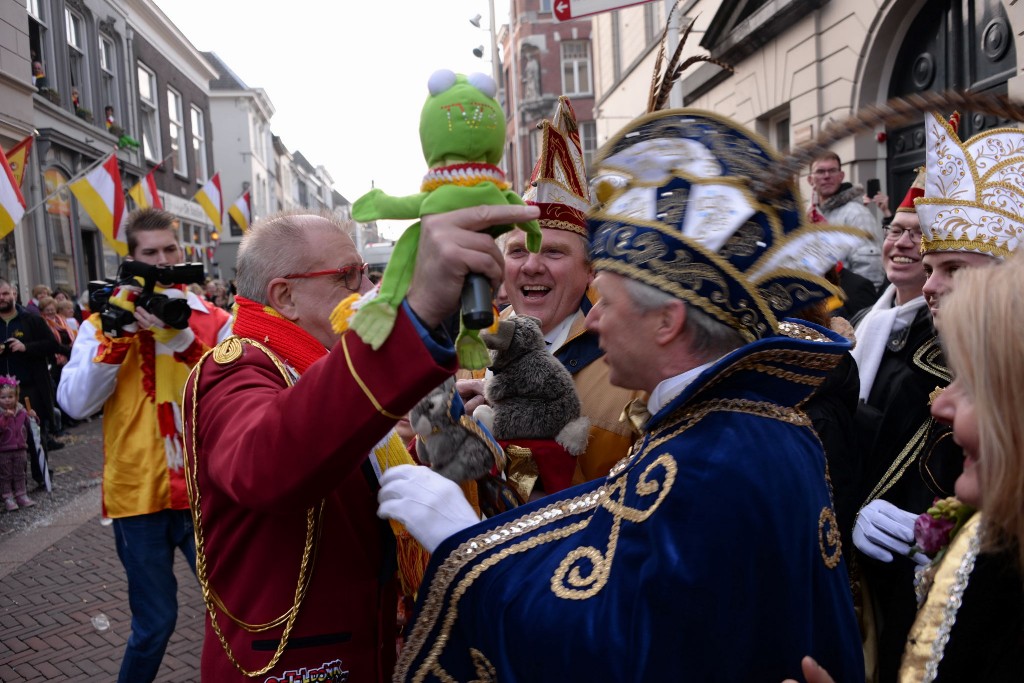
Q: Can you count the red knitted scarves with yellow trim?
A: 1